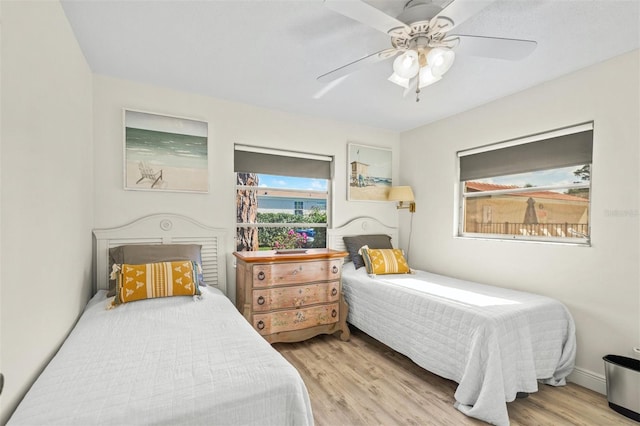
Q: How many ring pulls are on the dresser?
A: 6